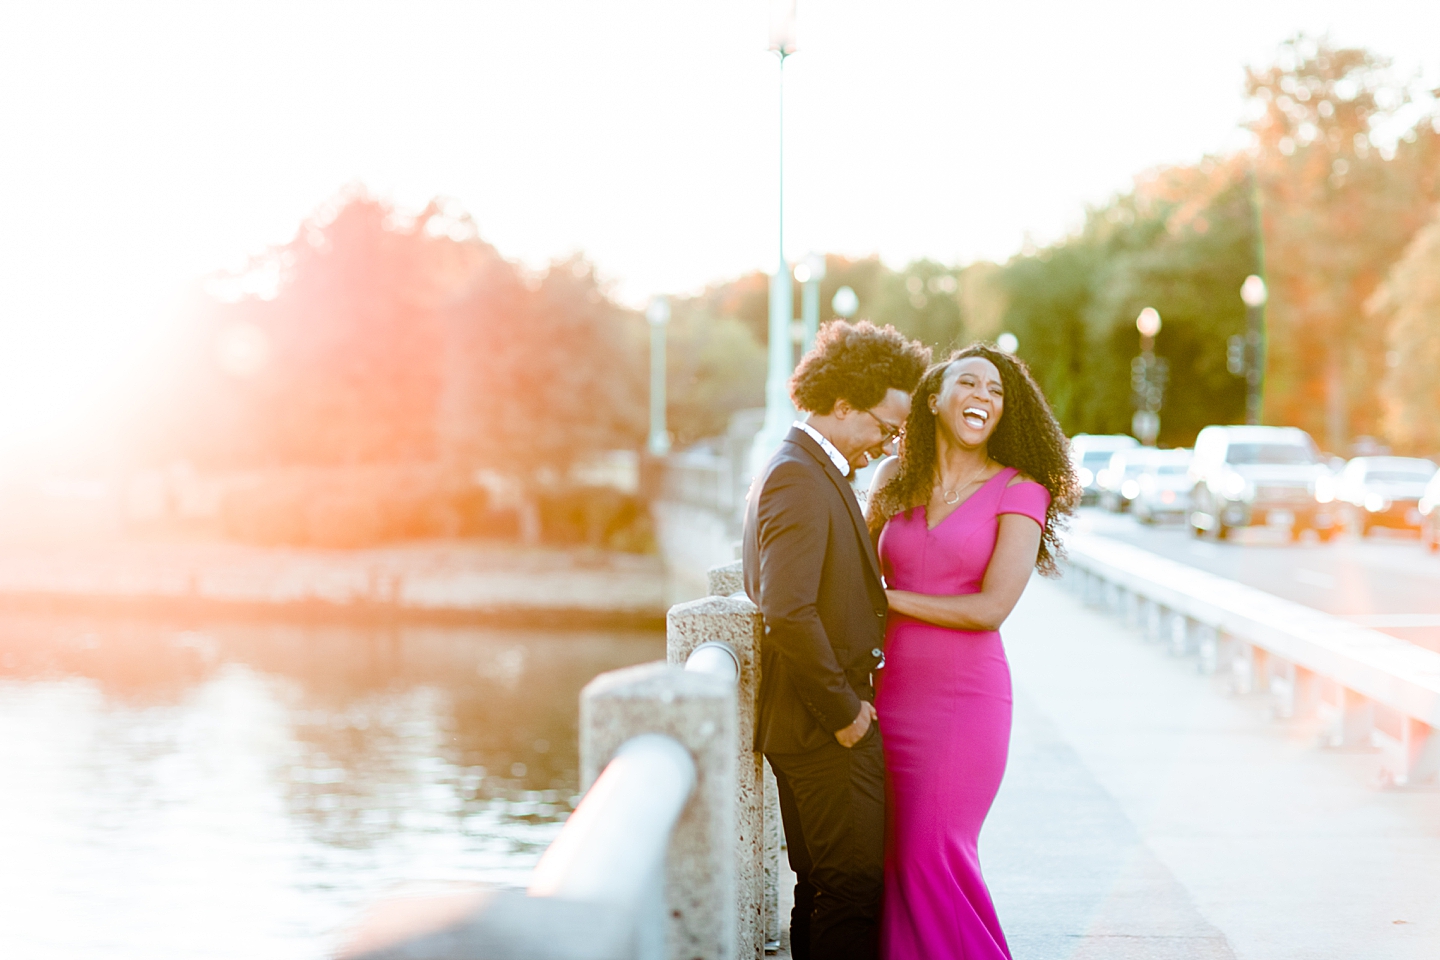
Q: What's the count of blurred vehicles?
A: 6